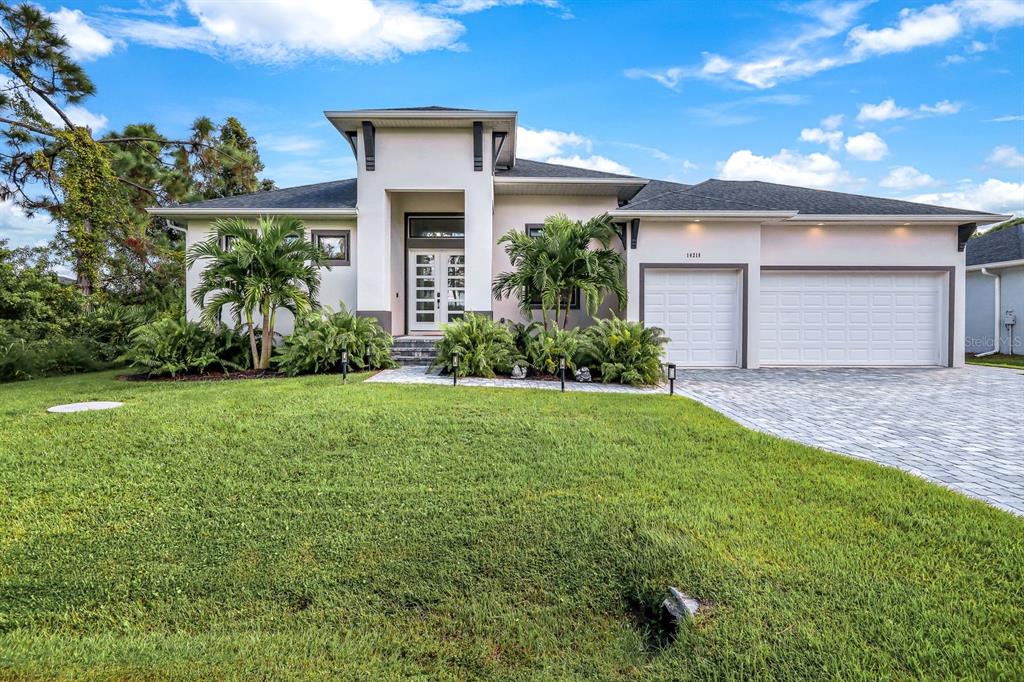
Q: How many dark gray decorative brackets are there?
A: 7